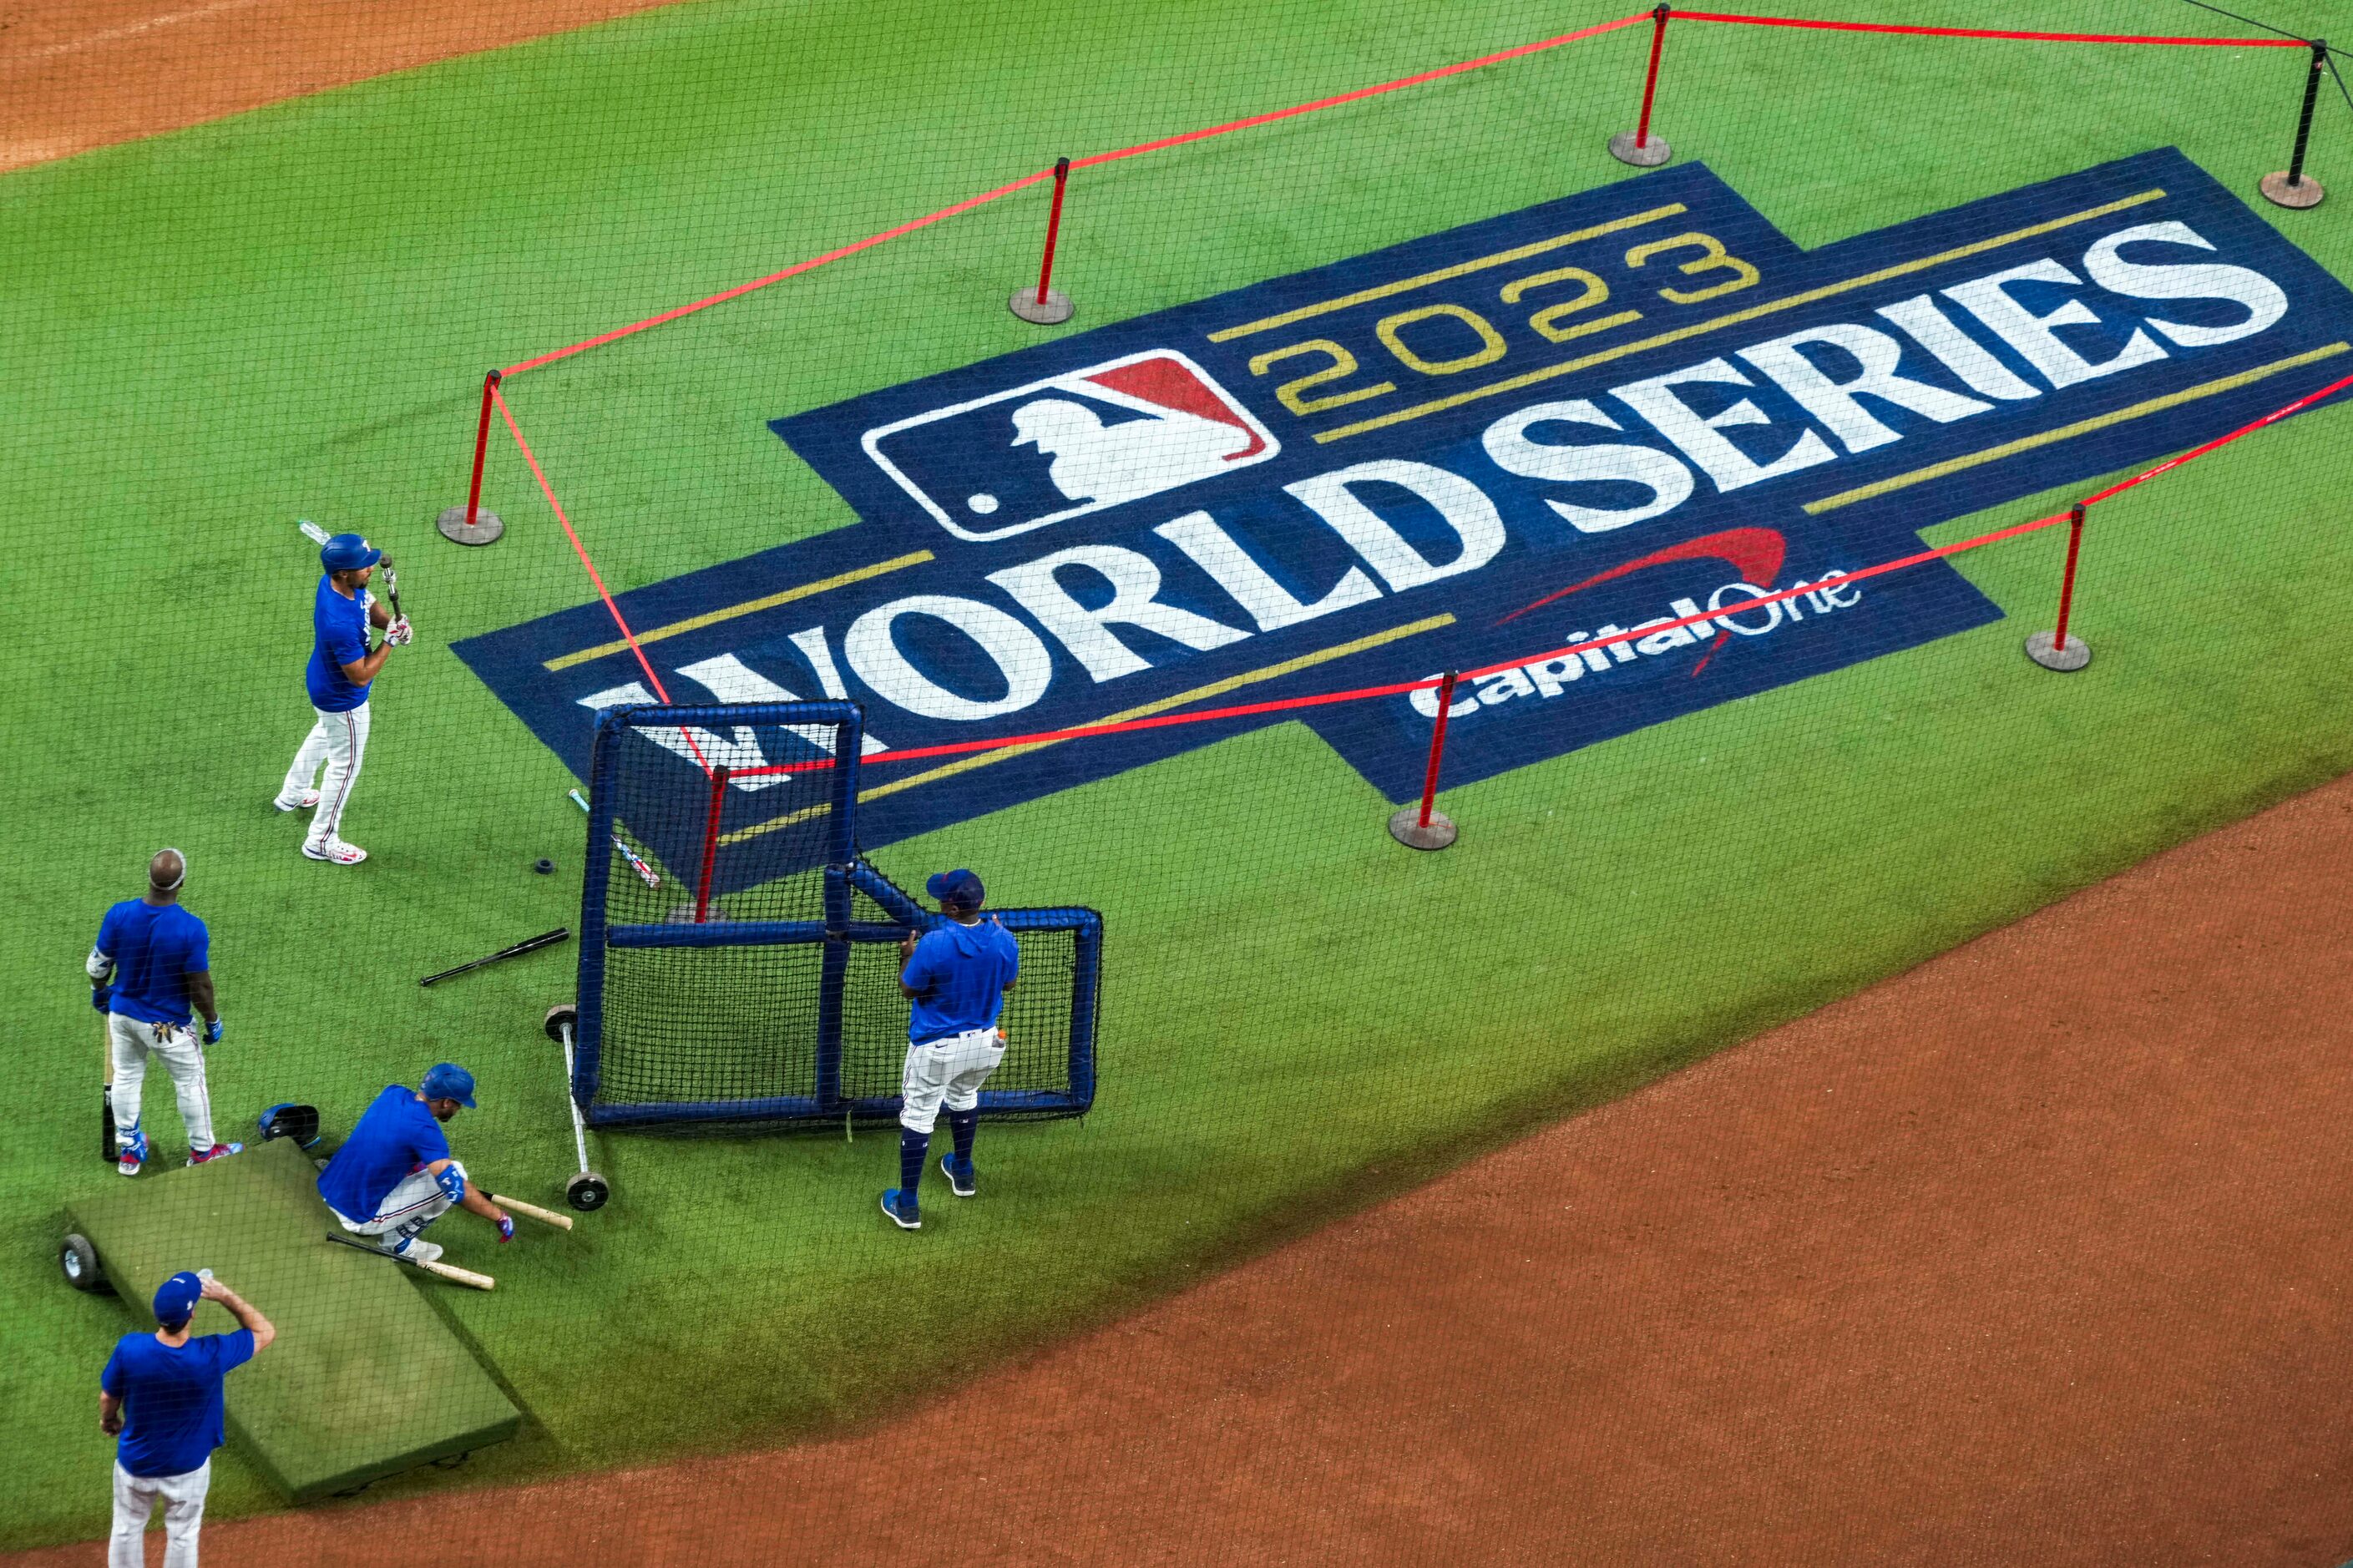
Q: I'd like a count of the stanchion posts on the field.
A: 7